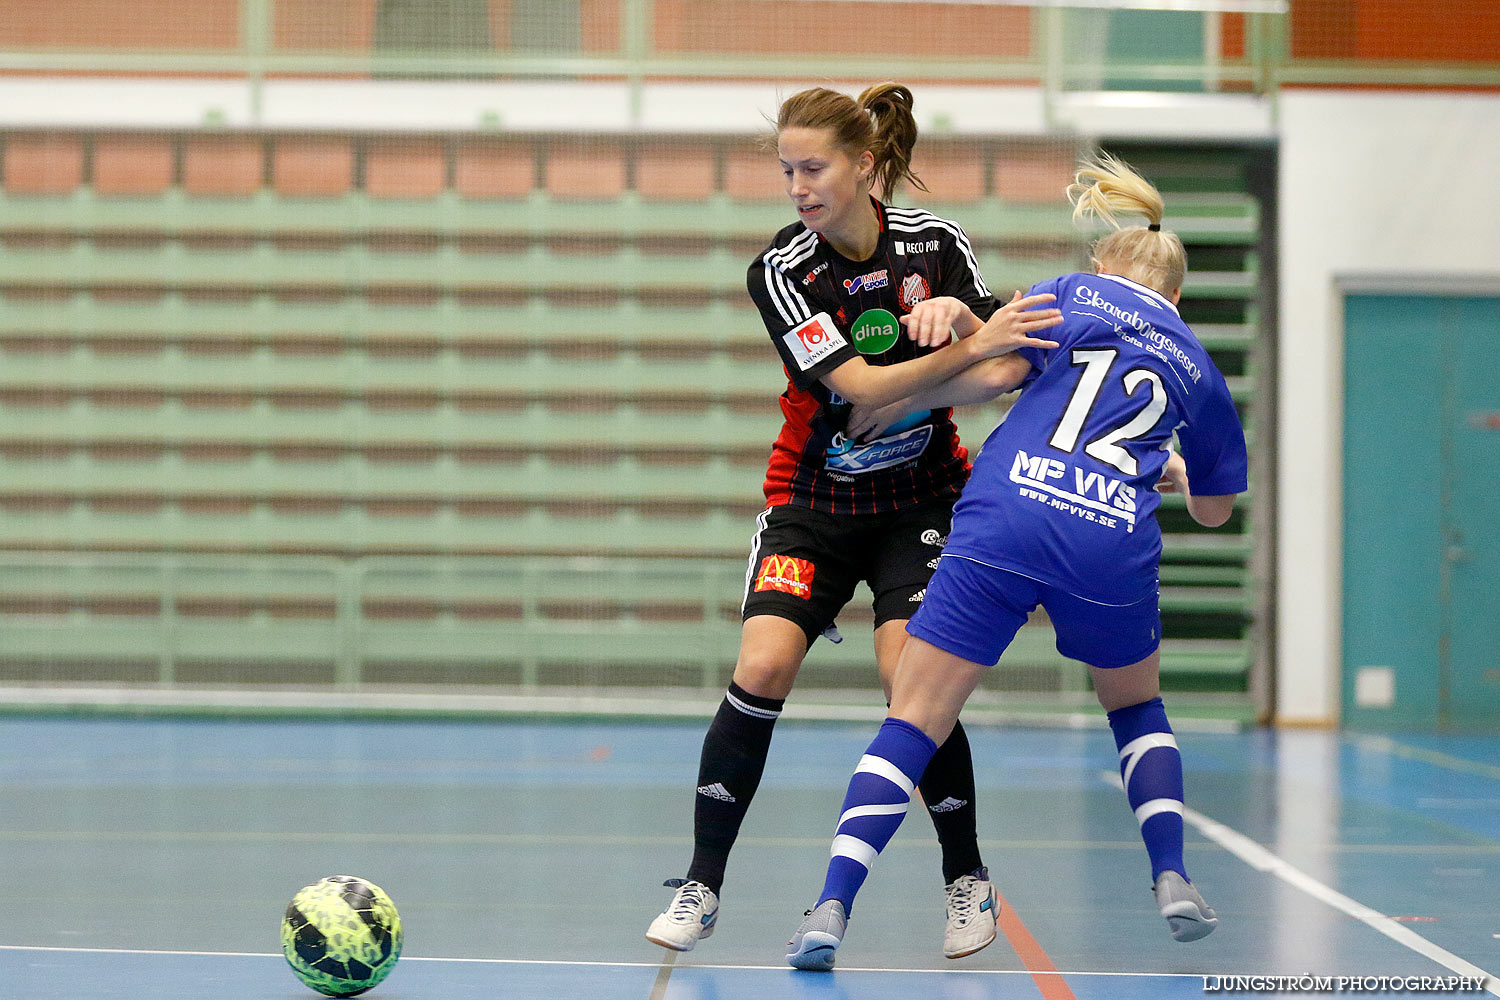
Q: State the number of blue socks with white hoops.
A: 2